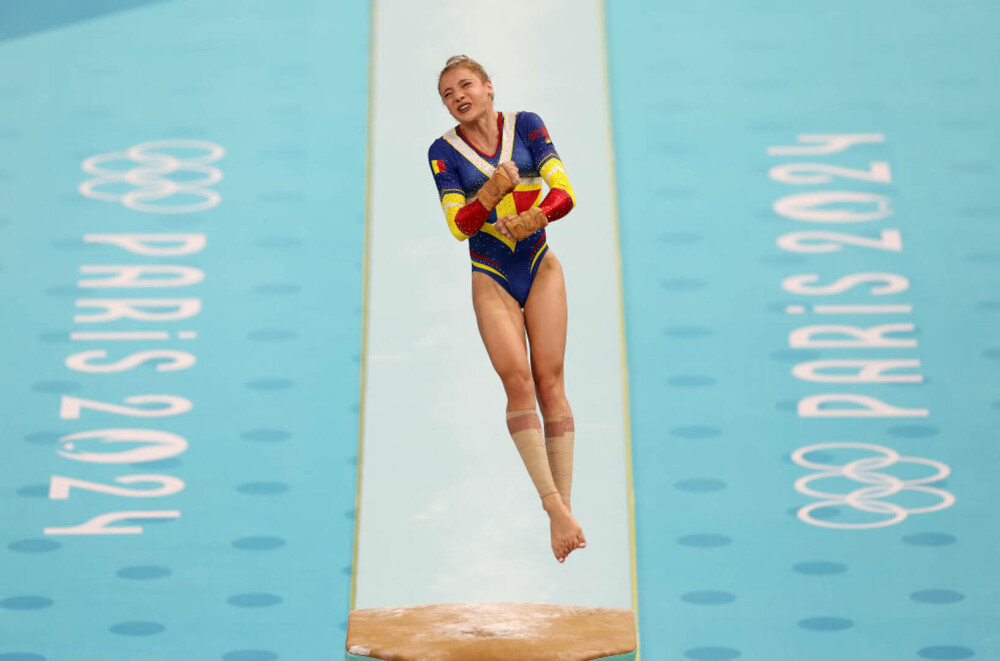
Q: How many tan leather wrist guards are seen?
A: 2